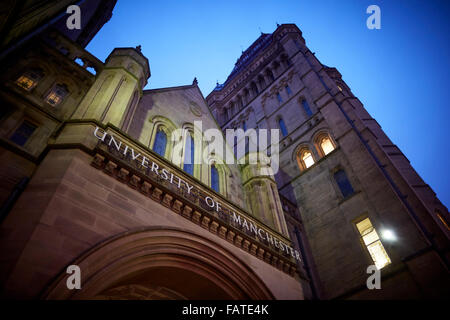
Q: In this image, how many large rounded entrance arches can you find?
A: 1